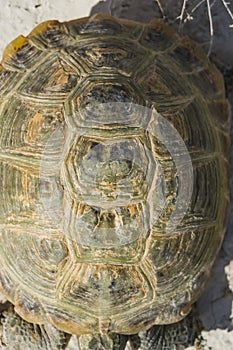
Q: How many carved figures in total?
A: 0